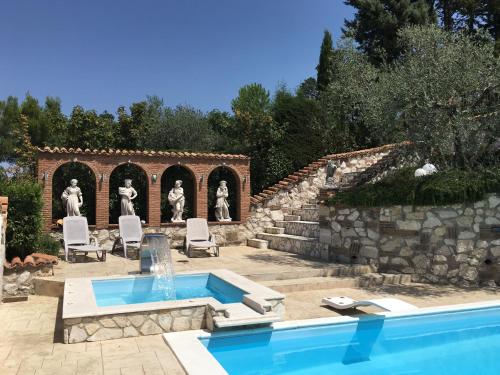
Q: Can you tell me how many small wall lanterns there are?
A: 5